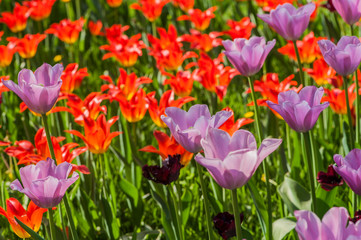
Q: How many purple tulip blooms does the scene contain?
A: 11